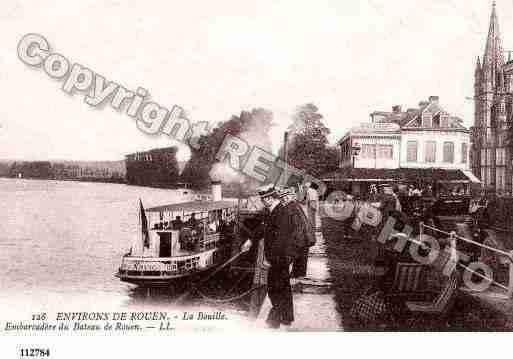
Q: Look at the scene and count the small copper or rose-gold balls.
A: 0